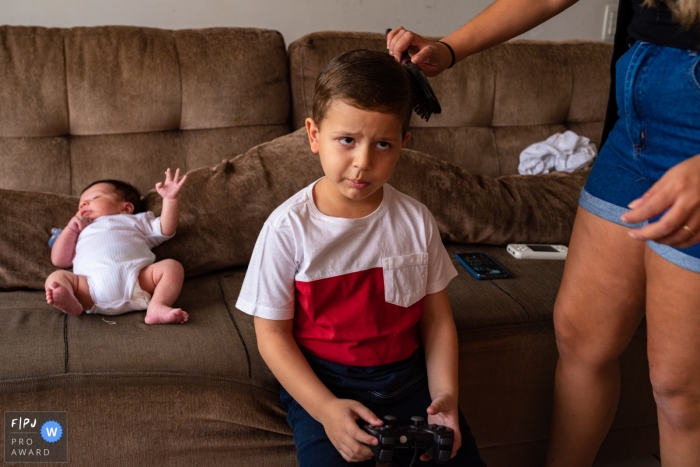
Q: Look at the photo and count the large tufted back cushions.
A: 2